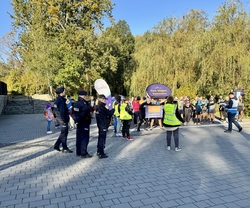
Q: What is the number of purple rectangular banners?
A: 1